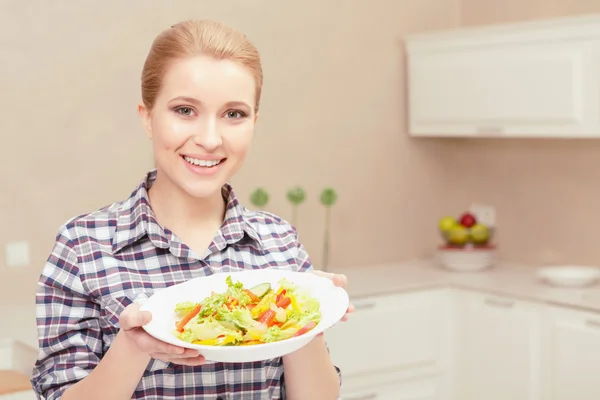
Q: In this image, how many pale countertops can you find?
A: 1